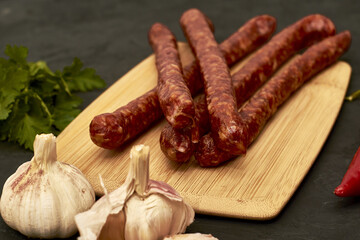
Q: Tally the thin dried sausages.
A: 5